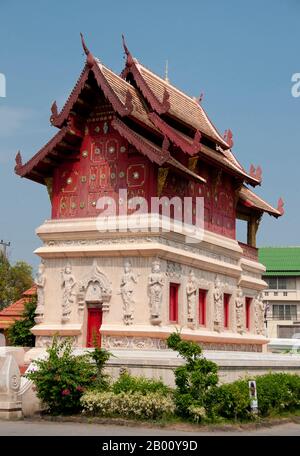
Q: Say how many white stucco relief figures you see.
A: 8